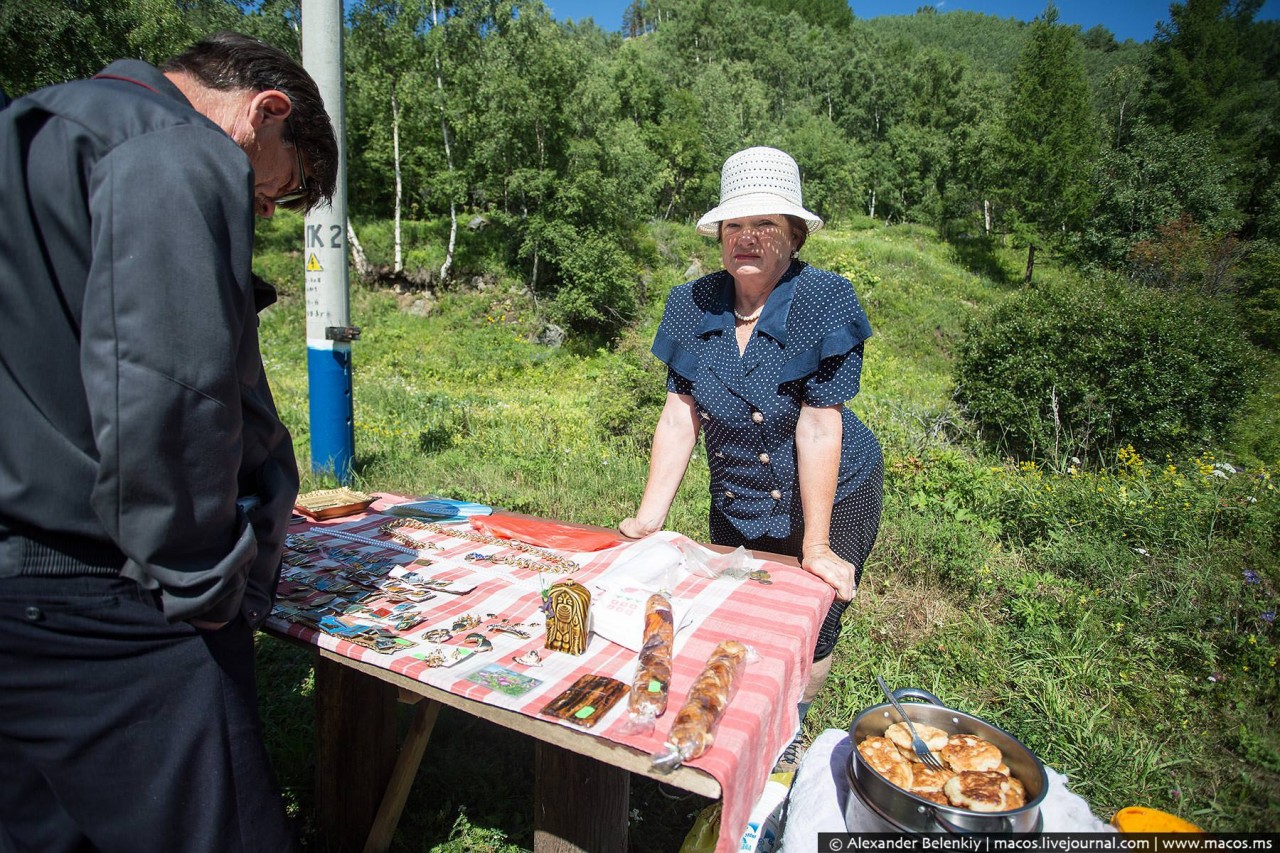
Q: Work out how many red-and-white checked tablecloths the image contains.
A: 1